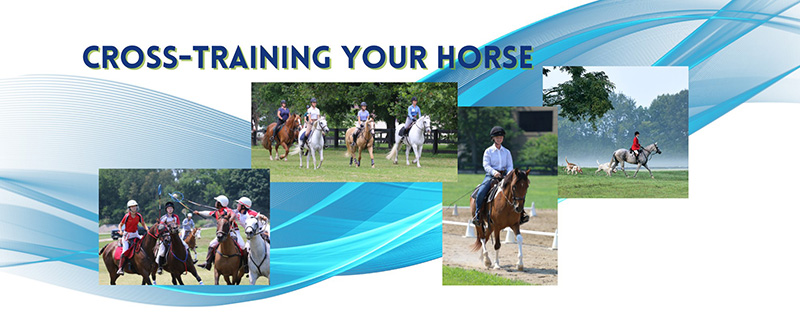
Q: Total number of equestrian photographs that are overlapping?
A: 4